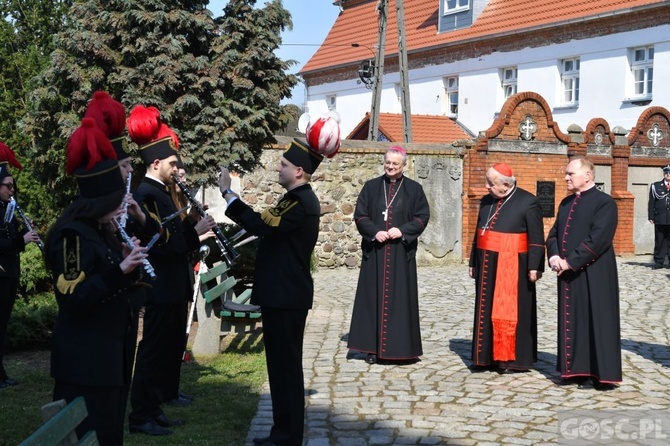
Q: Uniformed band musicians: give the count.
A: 6